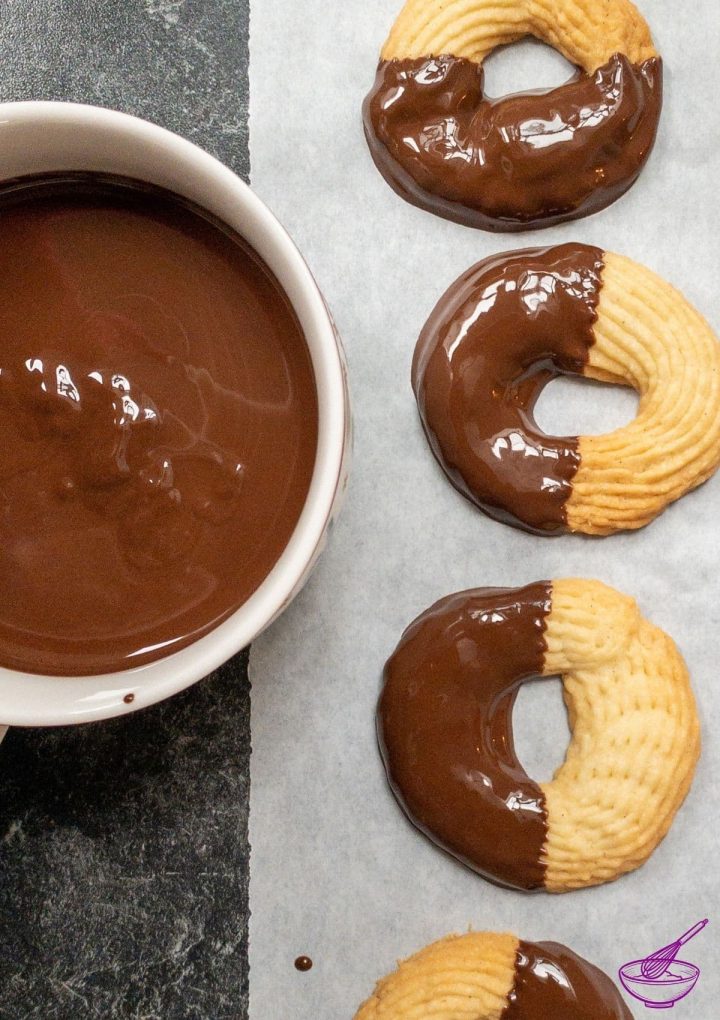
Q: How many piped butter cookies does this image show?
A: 4